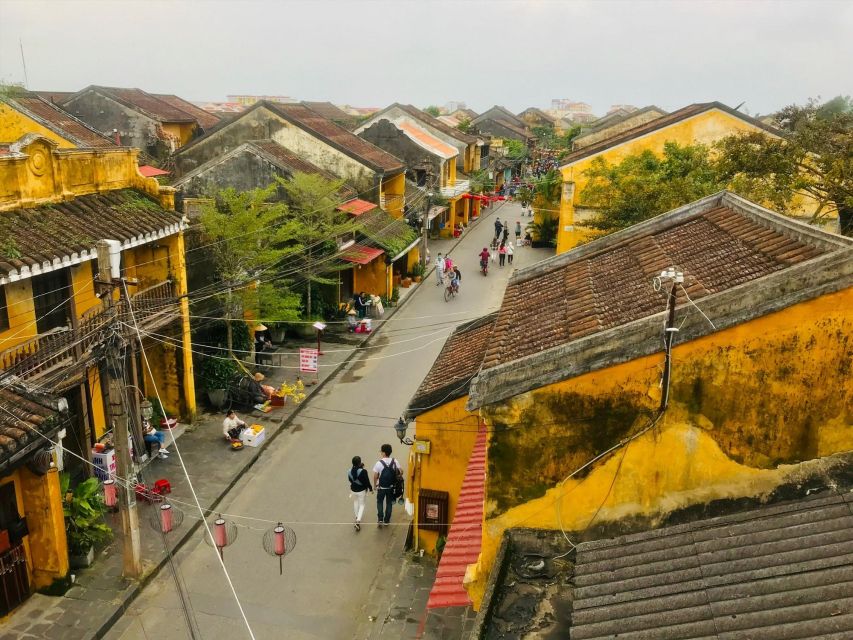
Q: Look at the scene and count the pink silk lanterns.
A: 4